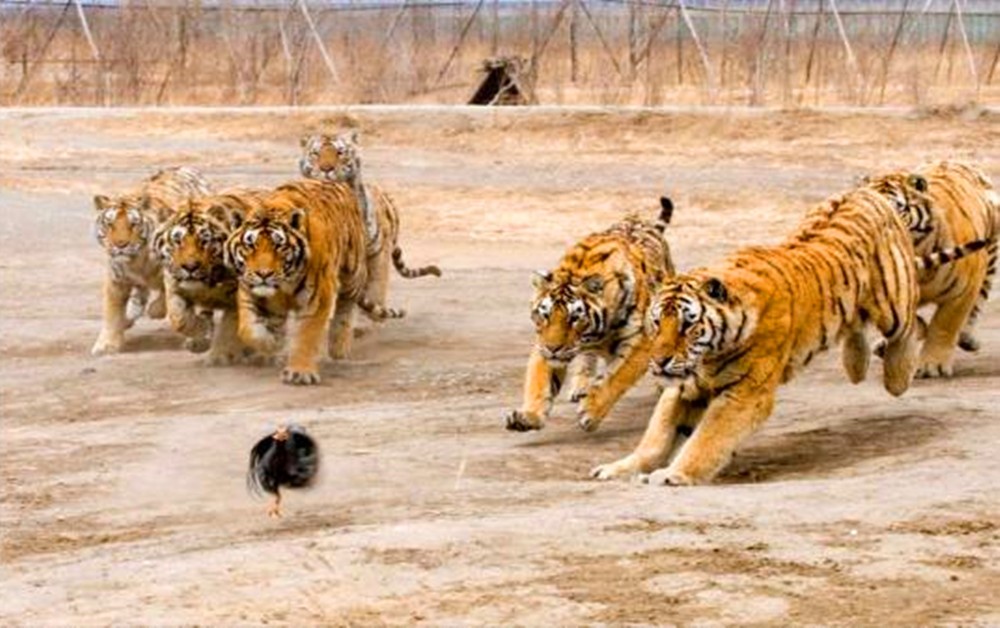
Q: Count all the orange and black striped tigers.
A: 7